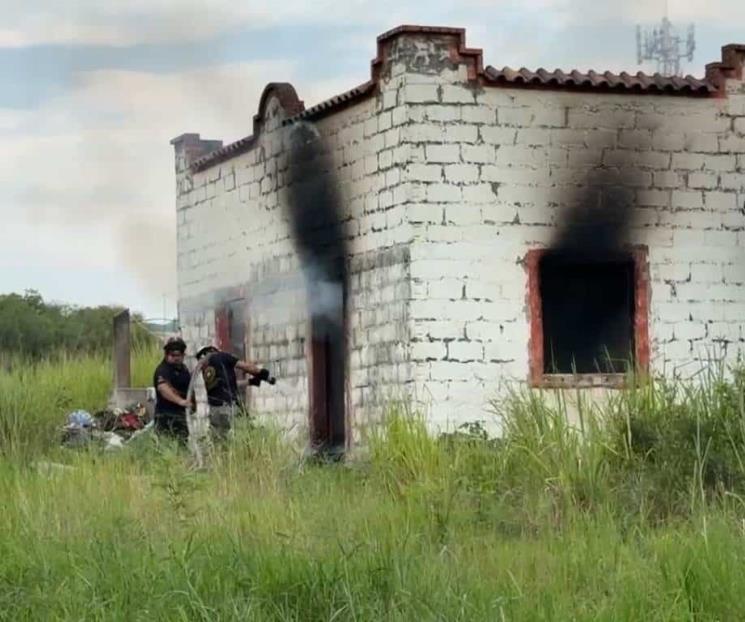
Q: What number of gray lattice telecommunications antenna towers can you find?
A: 1